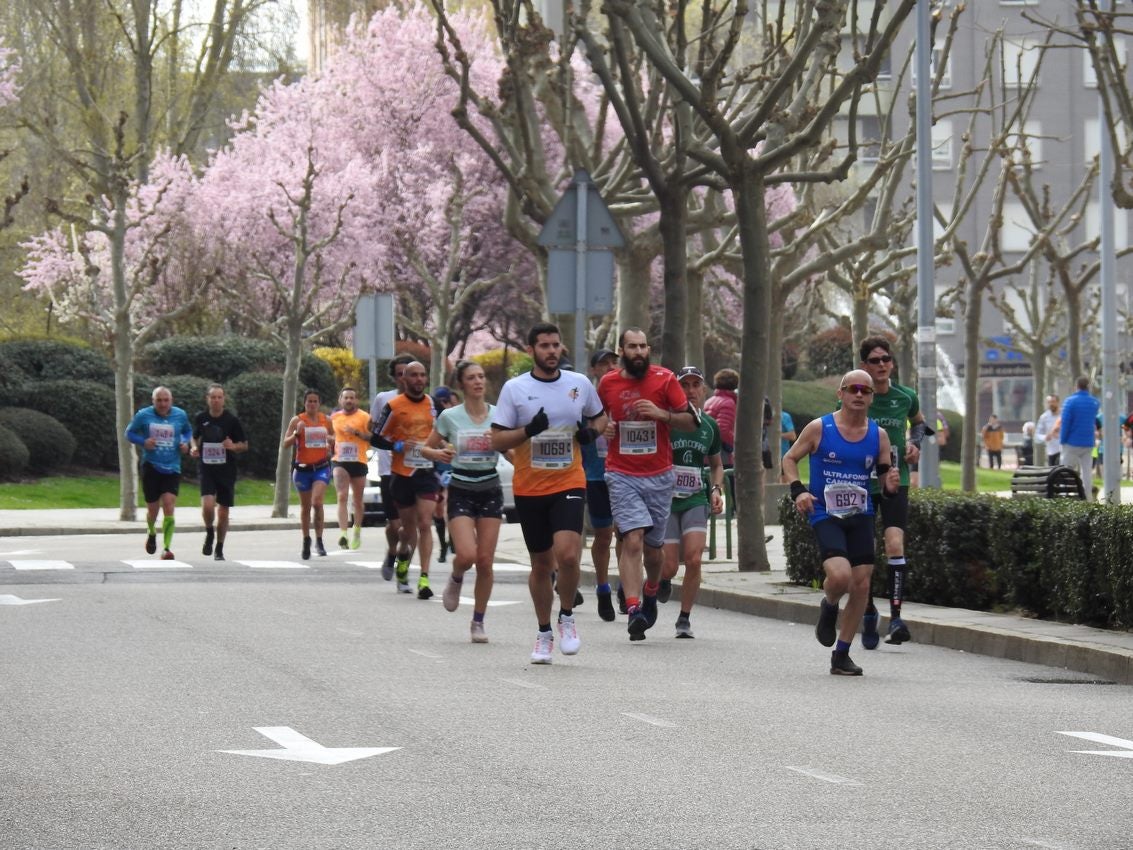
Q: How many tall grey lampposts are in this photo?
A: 2